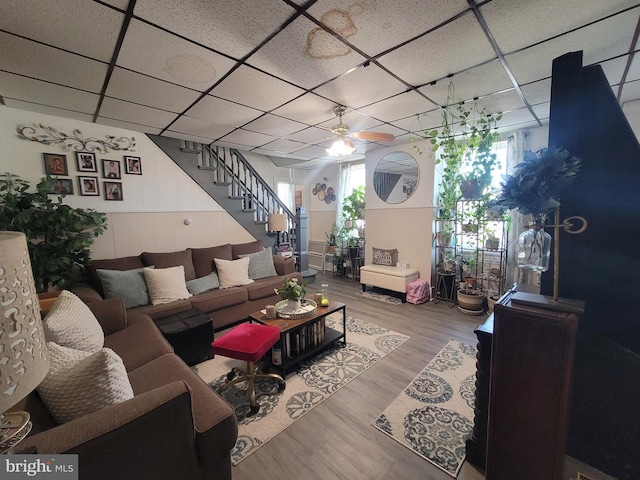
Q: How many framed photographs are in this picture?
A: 7